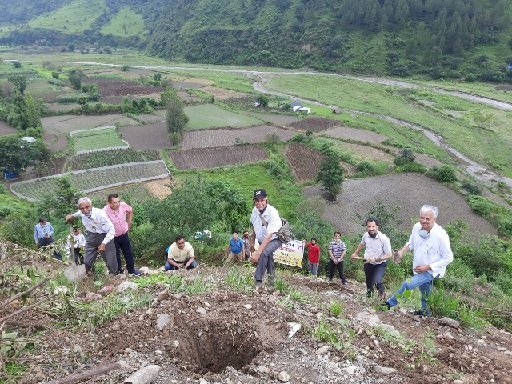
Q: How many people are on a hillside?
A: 12